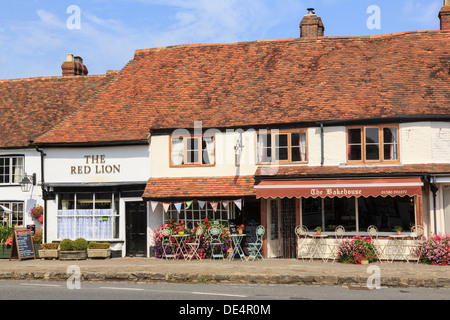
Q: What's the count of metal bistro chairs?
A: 8